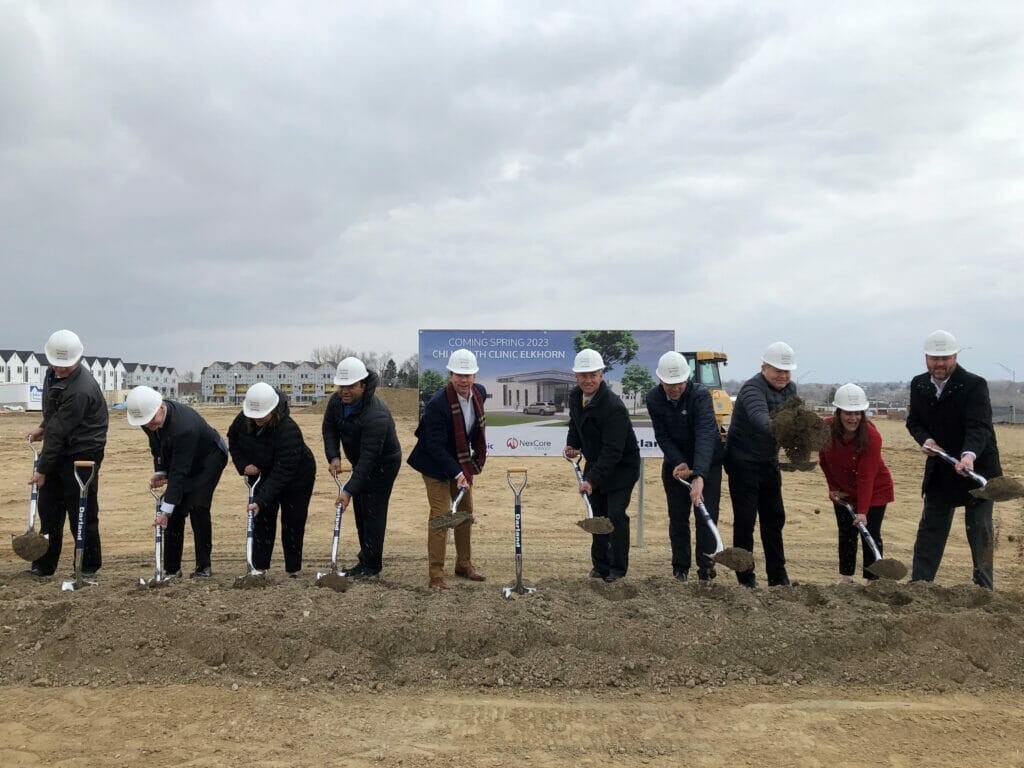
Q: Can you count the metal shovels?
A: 12